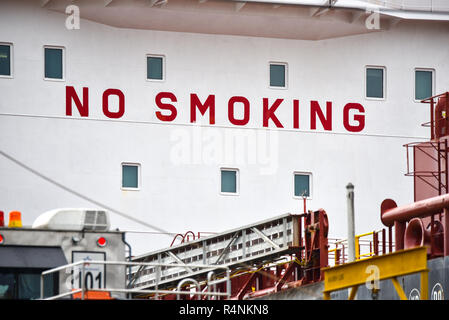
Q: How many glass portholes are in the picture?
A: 9